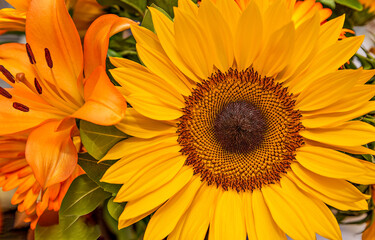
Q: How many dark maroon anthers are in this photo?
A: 6